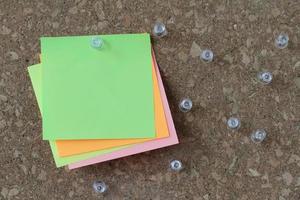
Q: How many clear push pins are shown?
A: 10